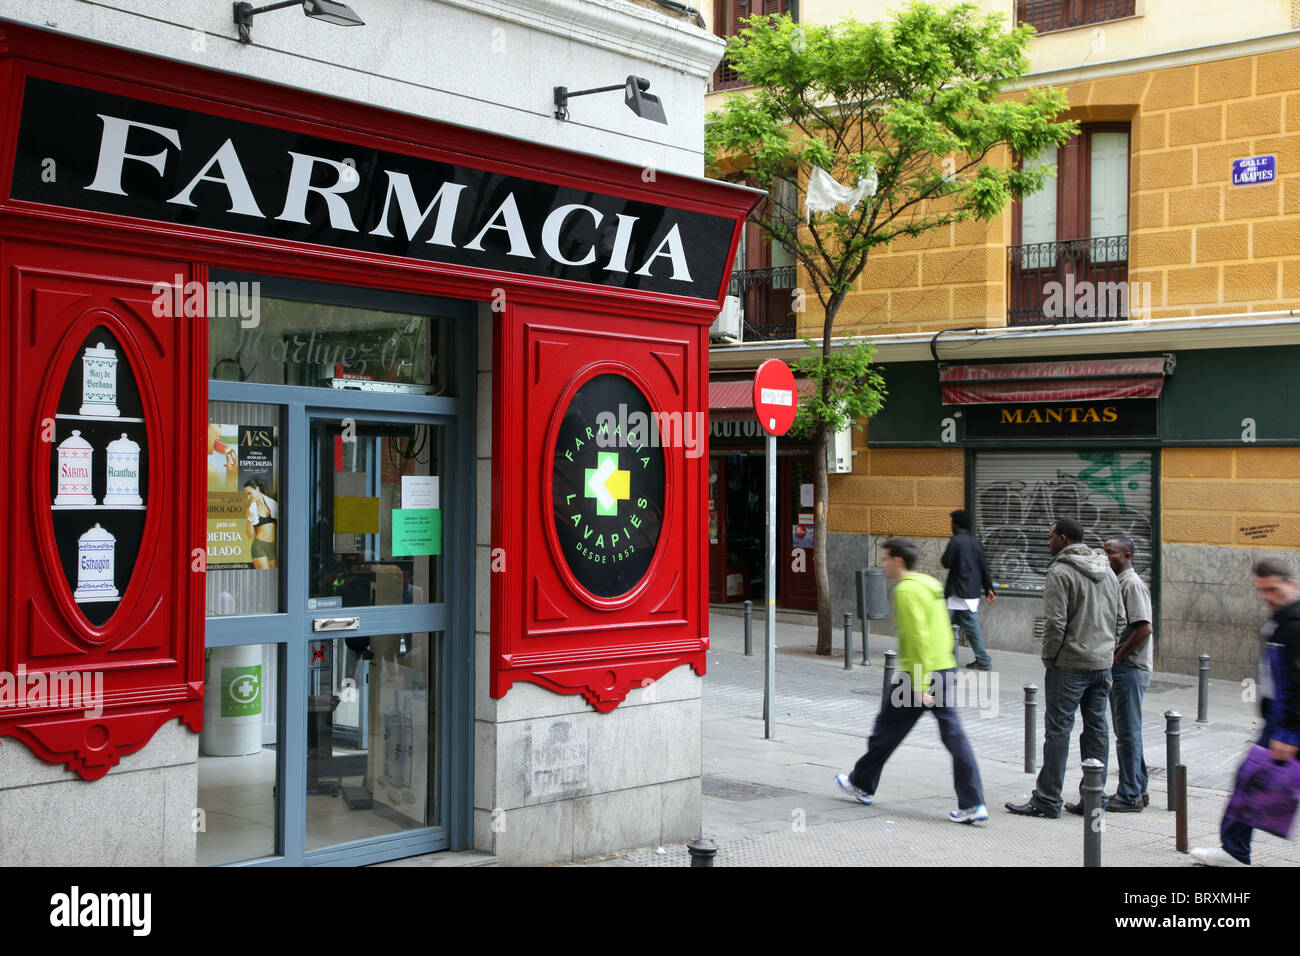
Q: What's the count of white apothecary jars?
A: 4